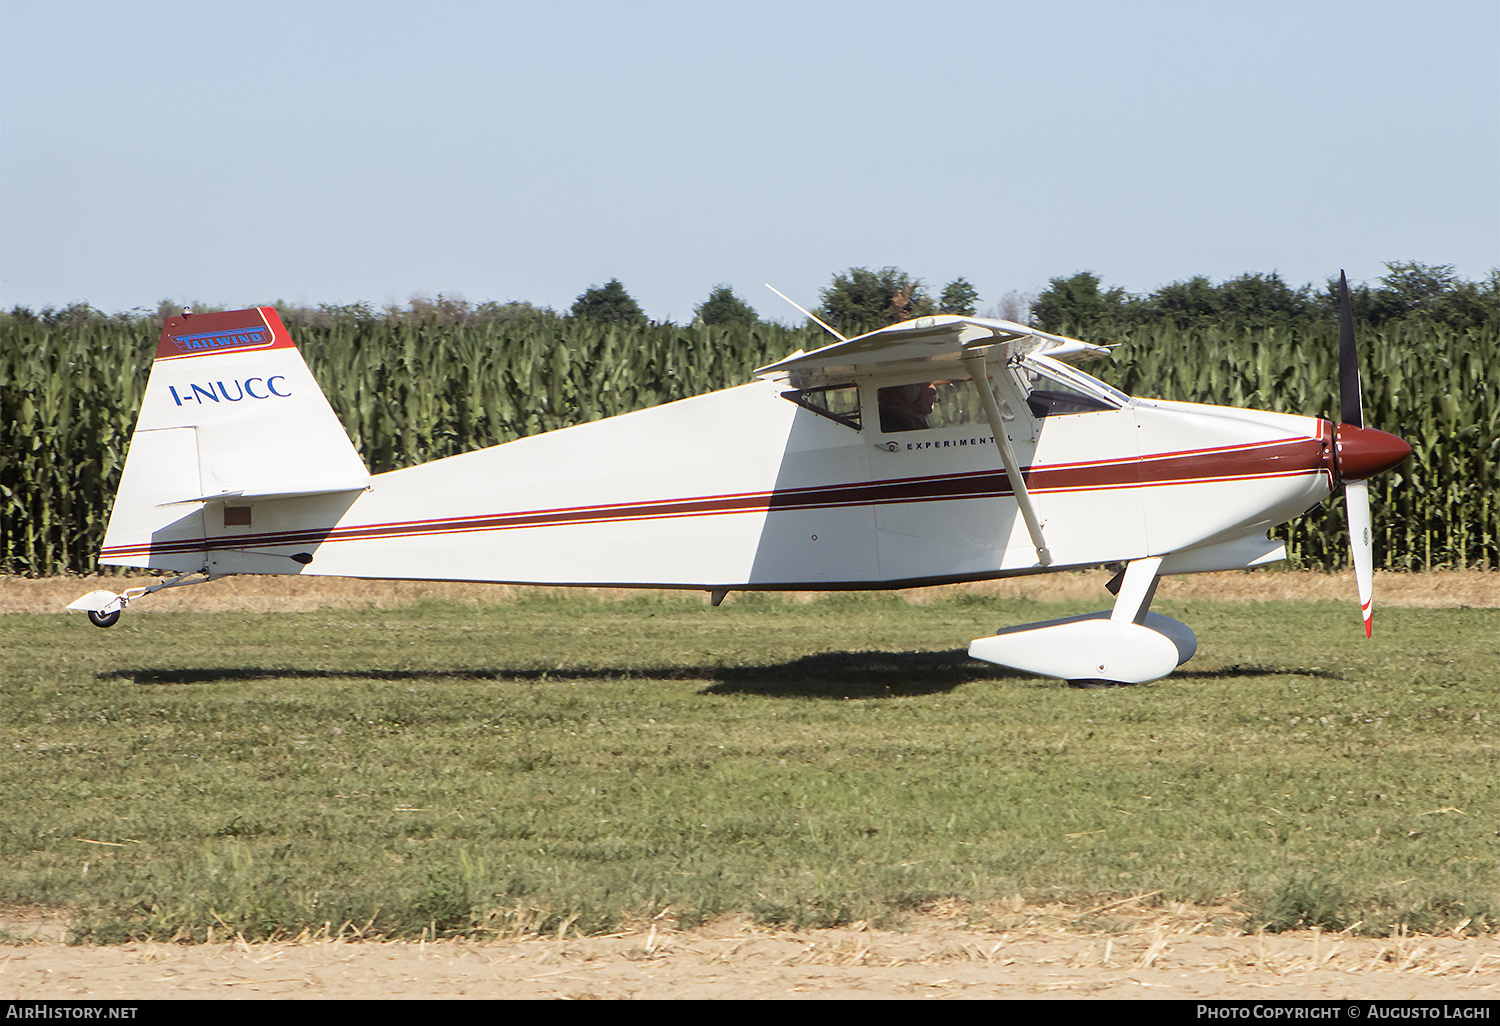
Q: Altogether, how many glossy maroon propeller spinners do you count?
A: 1